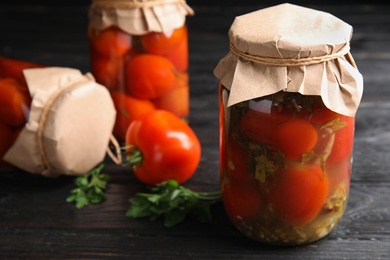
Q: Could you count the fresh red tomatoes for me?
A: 1